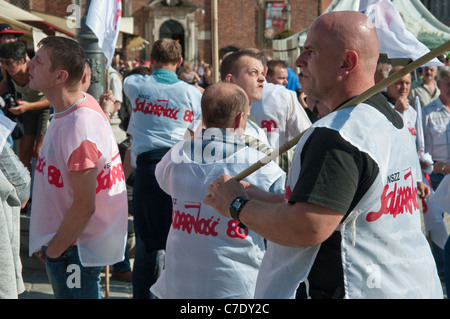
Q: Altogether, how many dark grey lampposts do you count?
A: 1